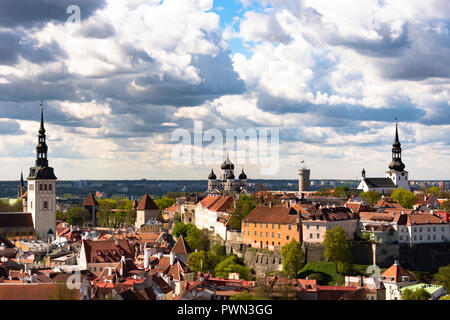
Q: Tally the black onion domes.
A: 4